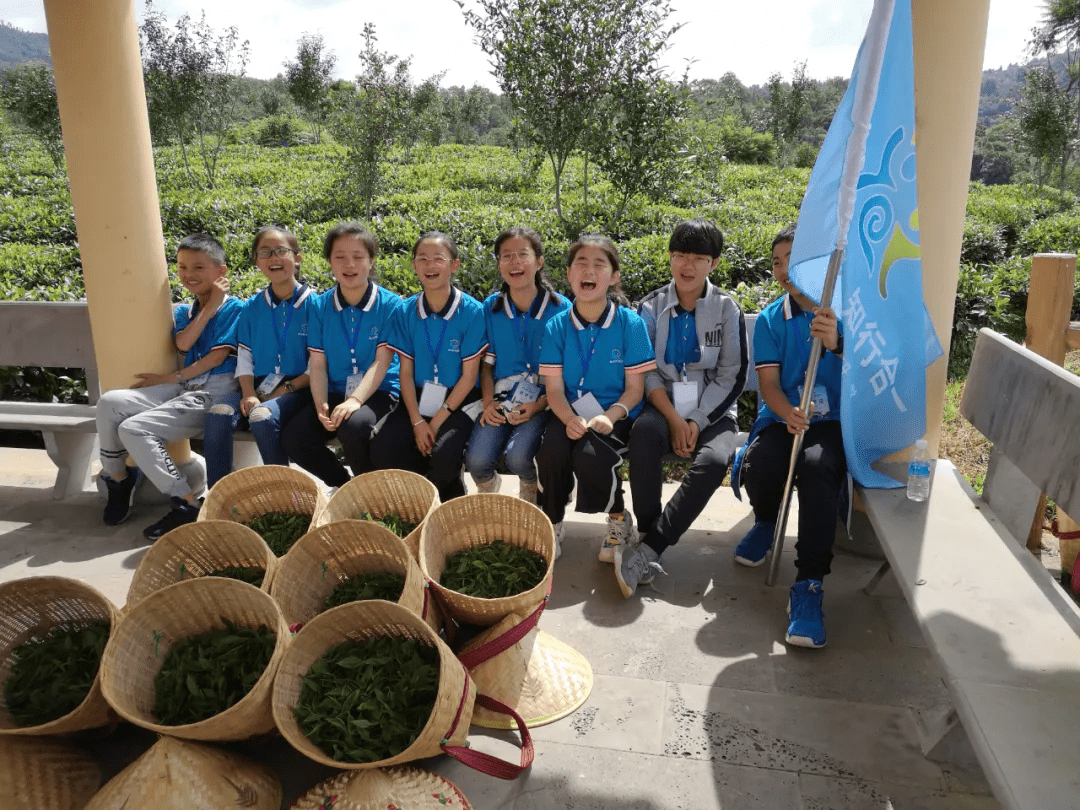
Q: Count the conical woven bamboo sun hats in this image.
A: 4